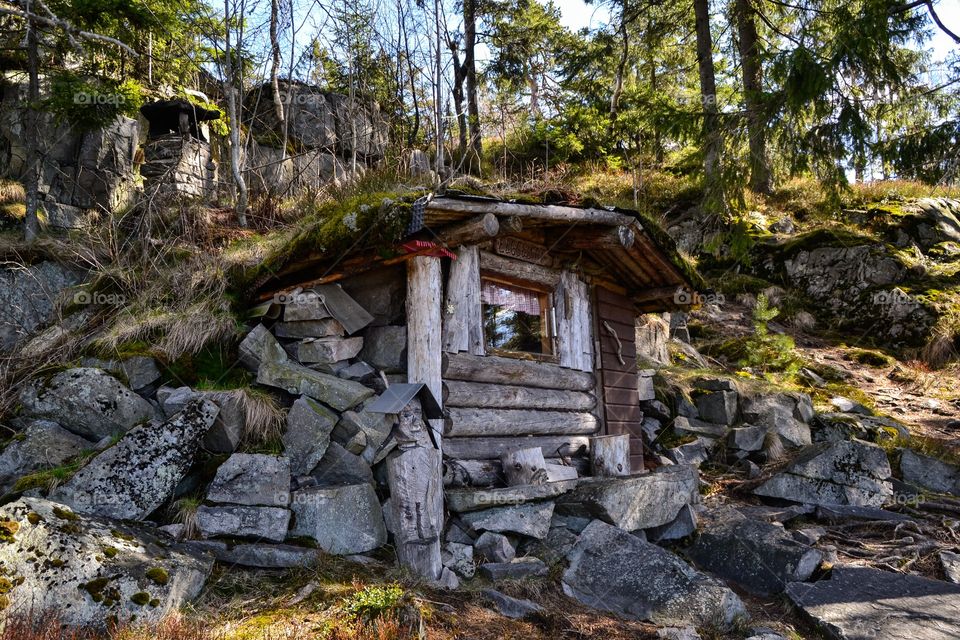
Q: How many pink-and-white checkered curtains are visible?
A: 1